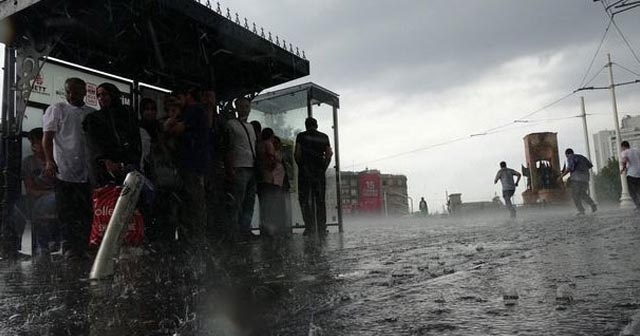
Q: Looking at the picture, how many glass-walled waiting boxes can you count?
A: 1